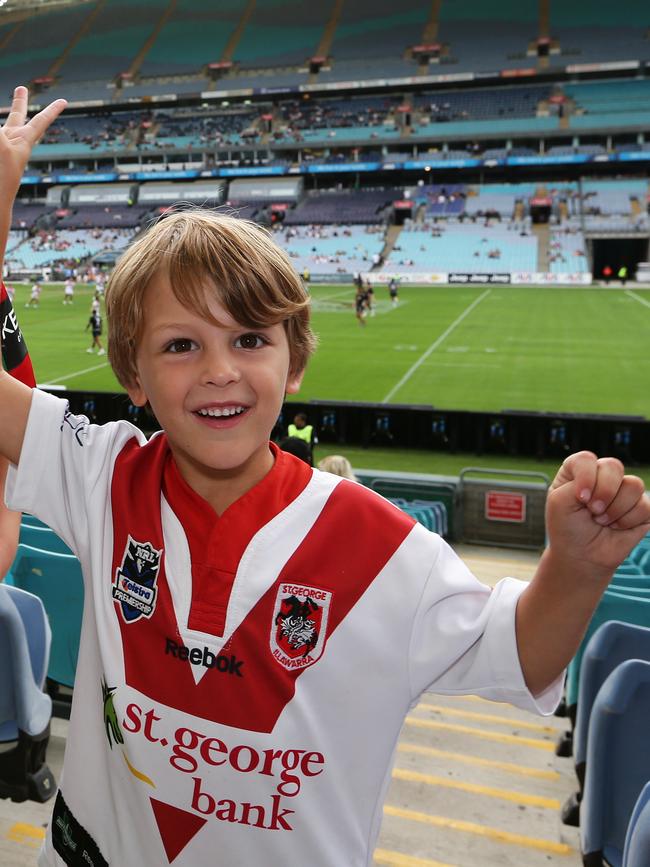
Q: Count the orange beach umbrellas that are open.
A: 0